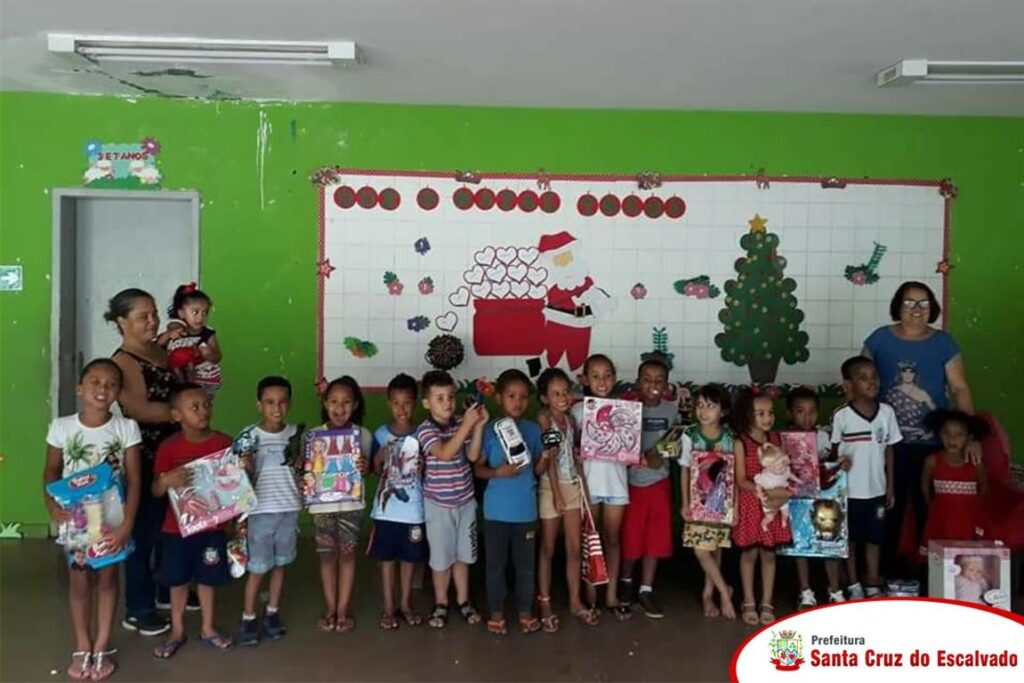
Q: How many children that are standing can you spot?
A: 15